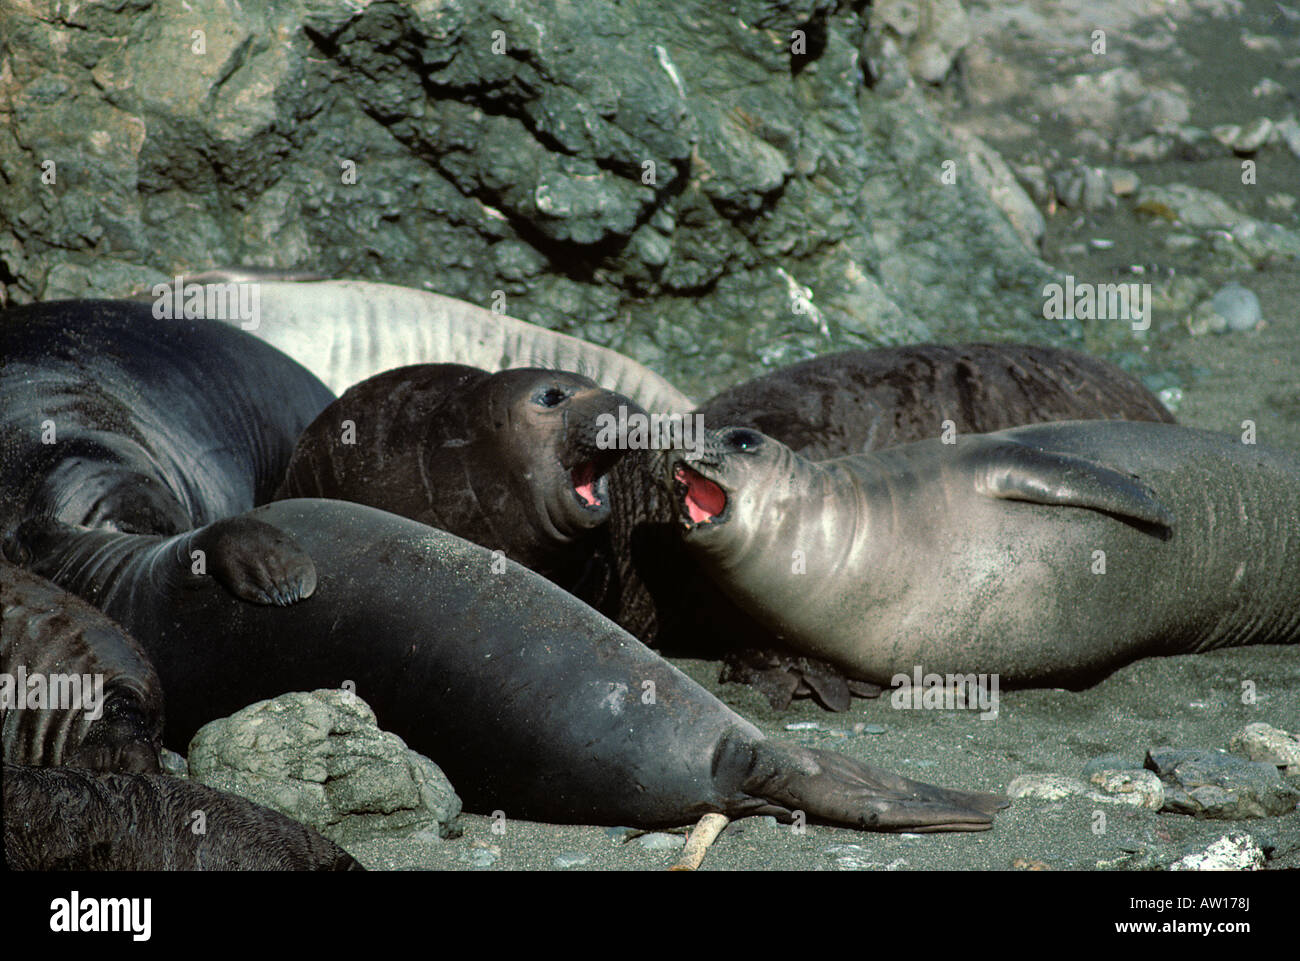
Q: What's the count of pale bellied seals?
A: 2